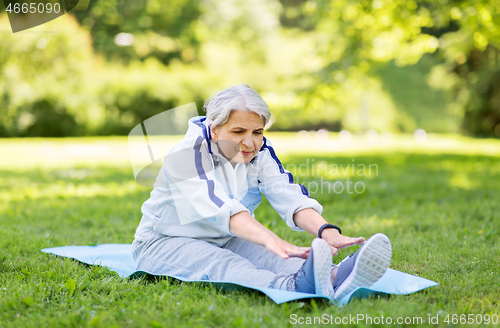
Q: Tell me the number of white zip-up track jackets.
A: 1